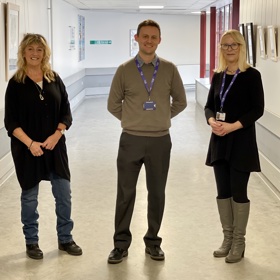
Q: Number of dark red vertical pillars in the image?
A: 3